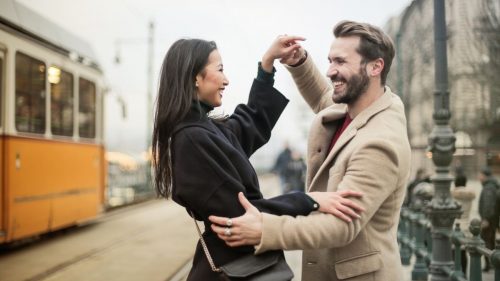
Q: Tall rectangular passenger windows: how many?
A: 3